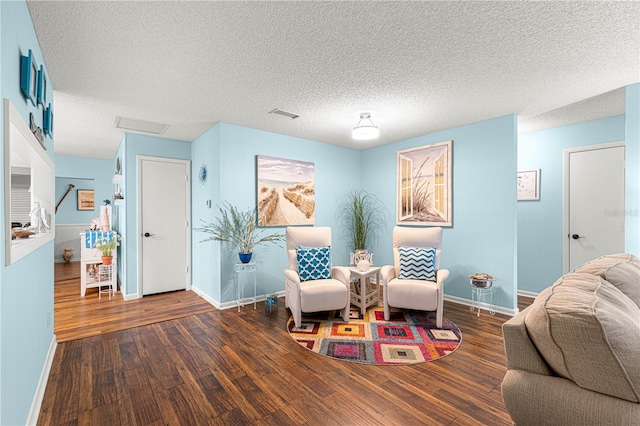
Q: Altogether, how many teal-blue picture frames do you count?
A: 3